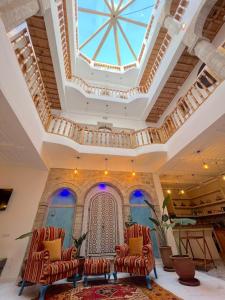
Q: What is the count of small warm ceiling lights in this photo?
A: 7